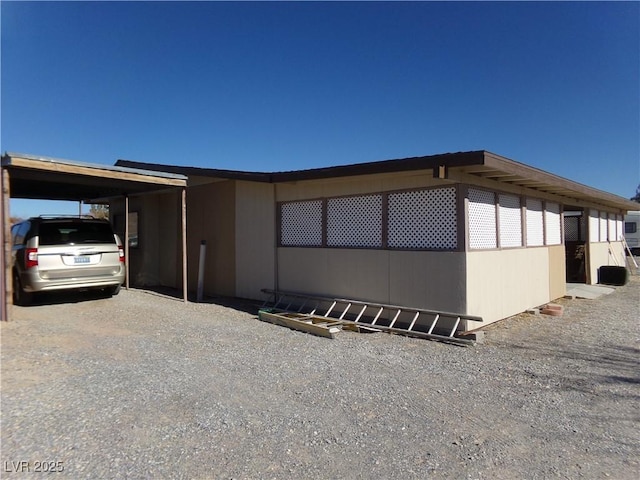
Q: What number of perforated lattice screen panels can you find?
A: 11